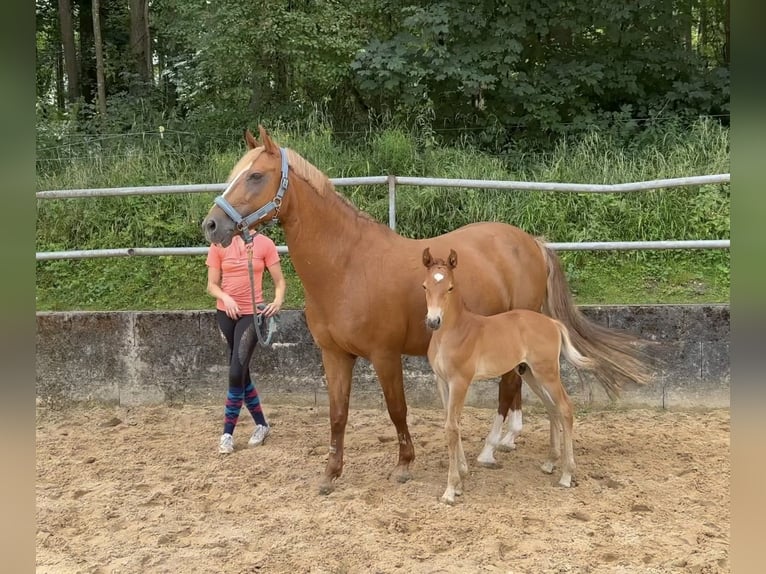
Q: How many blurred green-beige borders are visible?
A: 2